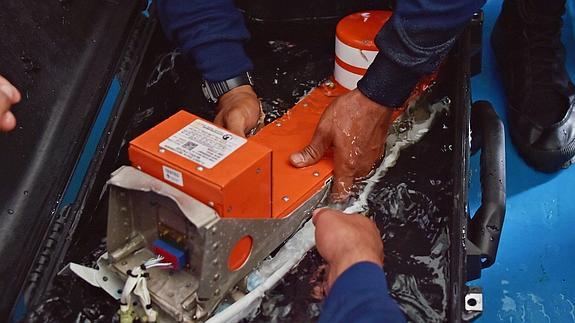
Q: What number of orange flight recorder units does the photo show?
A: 1